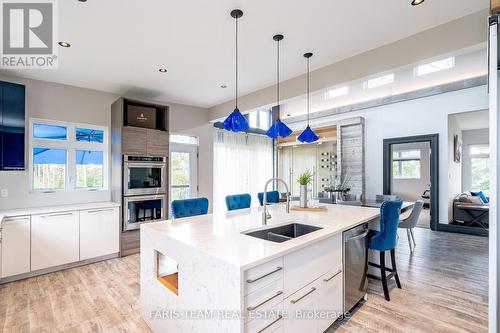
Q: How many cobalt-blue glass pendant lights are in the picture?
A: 3